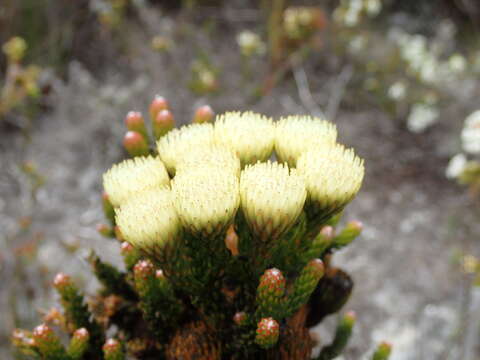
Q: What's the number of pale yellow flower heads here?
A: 9